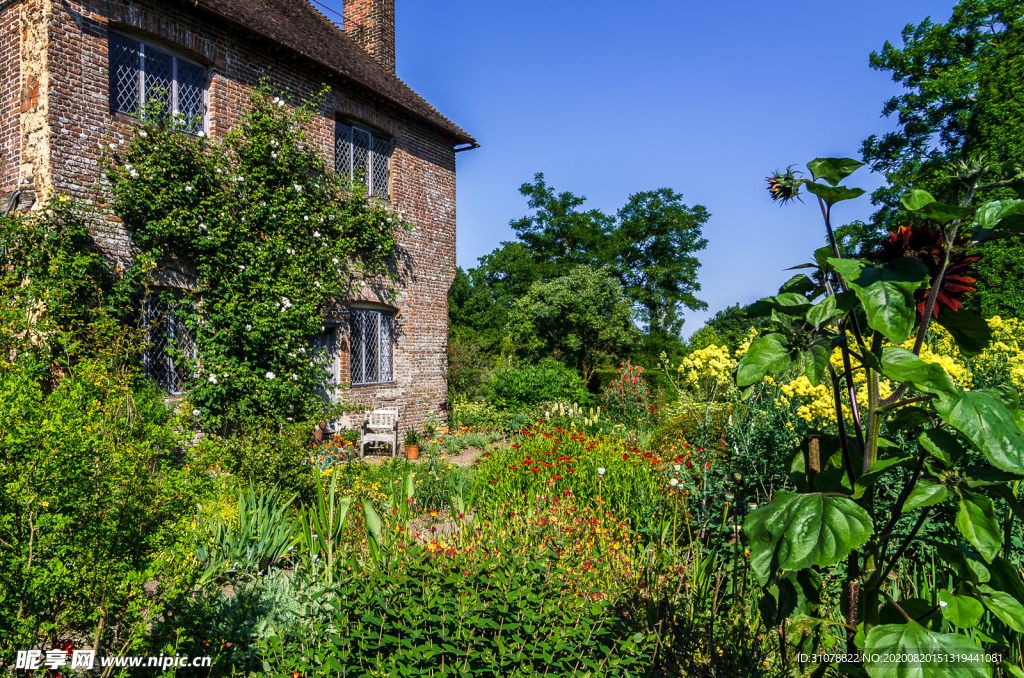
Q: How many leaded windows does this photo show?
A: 4